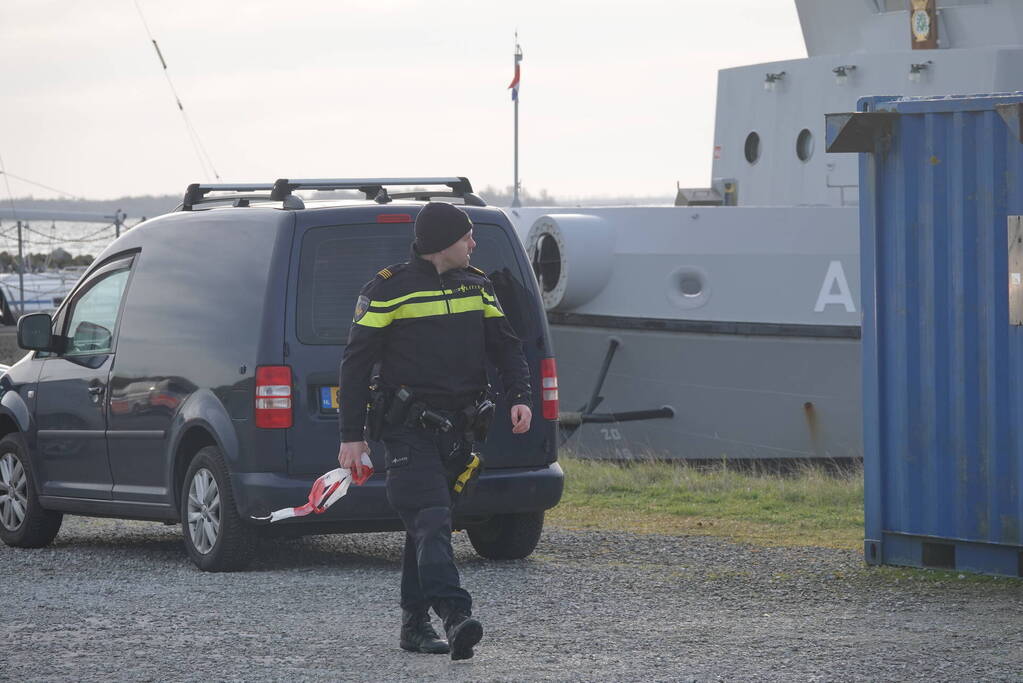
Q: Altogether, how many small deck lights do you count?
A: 3